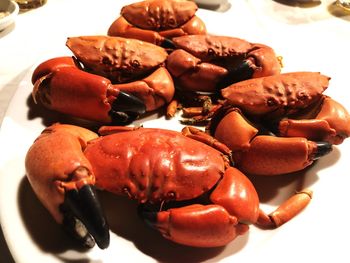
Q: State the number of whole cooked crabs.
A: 5